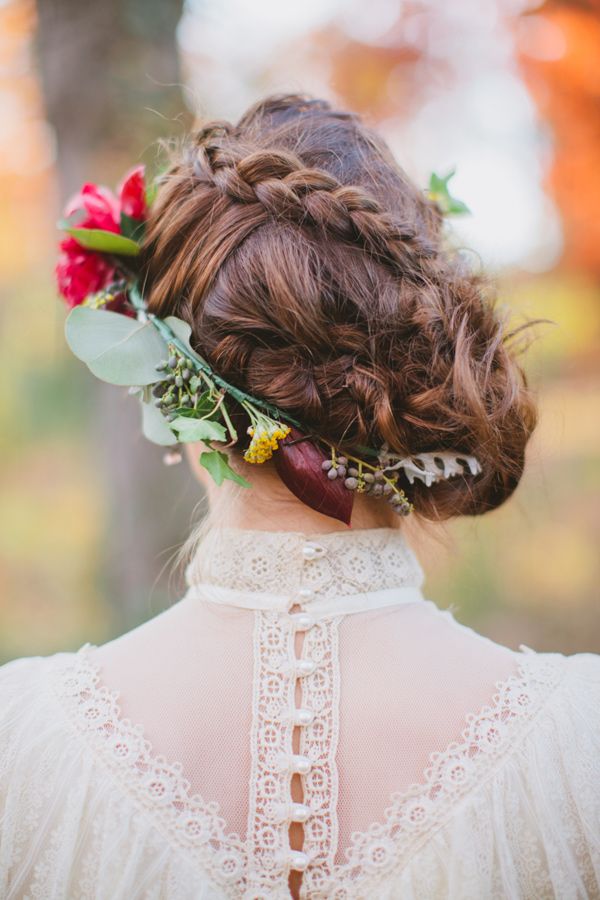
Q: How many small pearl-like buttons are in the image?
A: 8